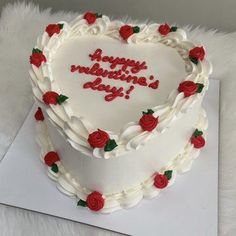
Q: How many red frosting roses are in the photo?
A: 15